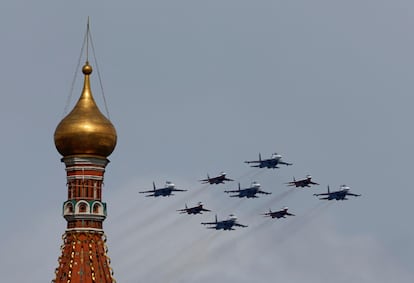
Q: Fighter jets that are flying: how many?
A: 9